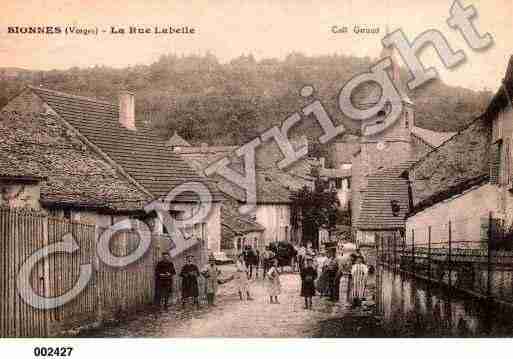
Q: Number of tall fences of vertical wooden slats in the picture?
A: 1